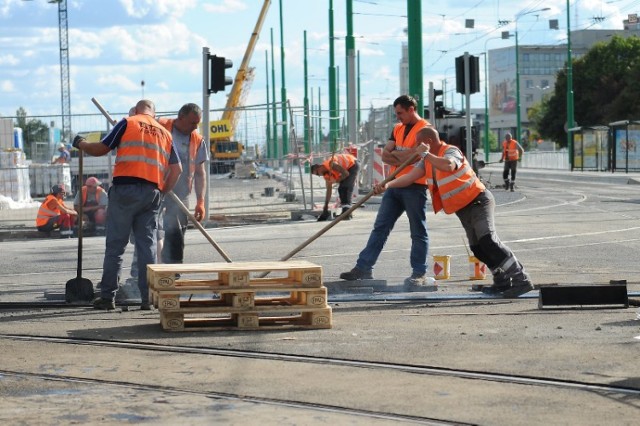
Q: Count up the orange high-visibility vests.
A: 8